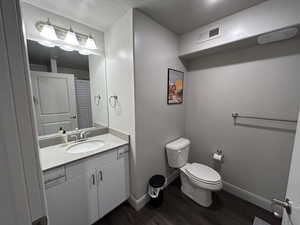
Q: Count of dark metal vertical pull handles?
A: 2